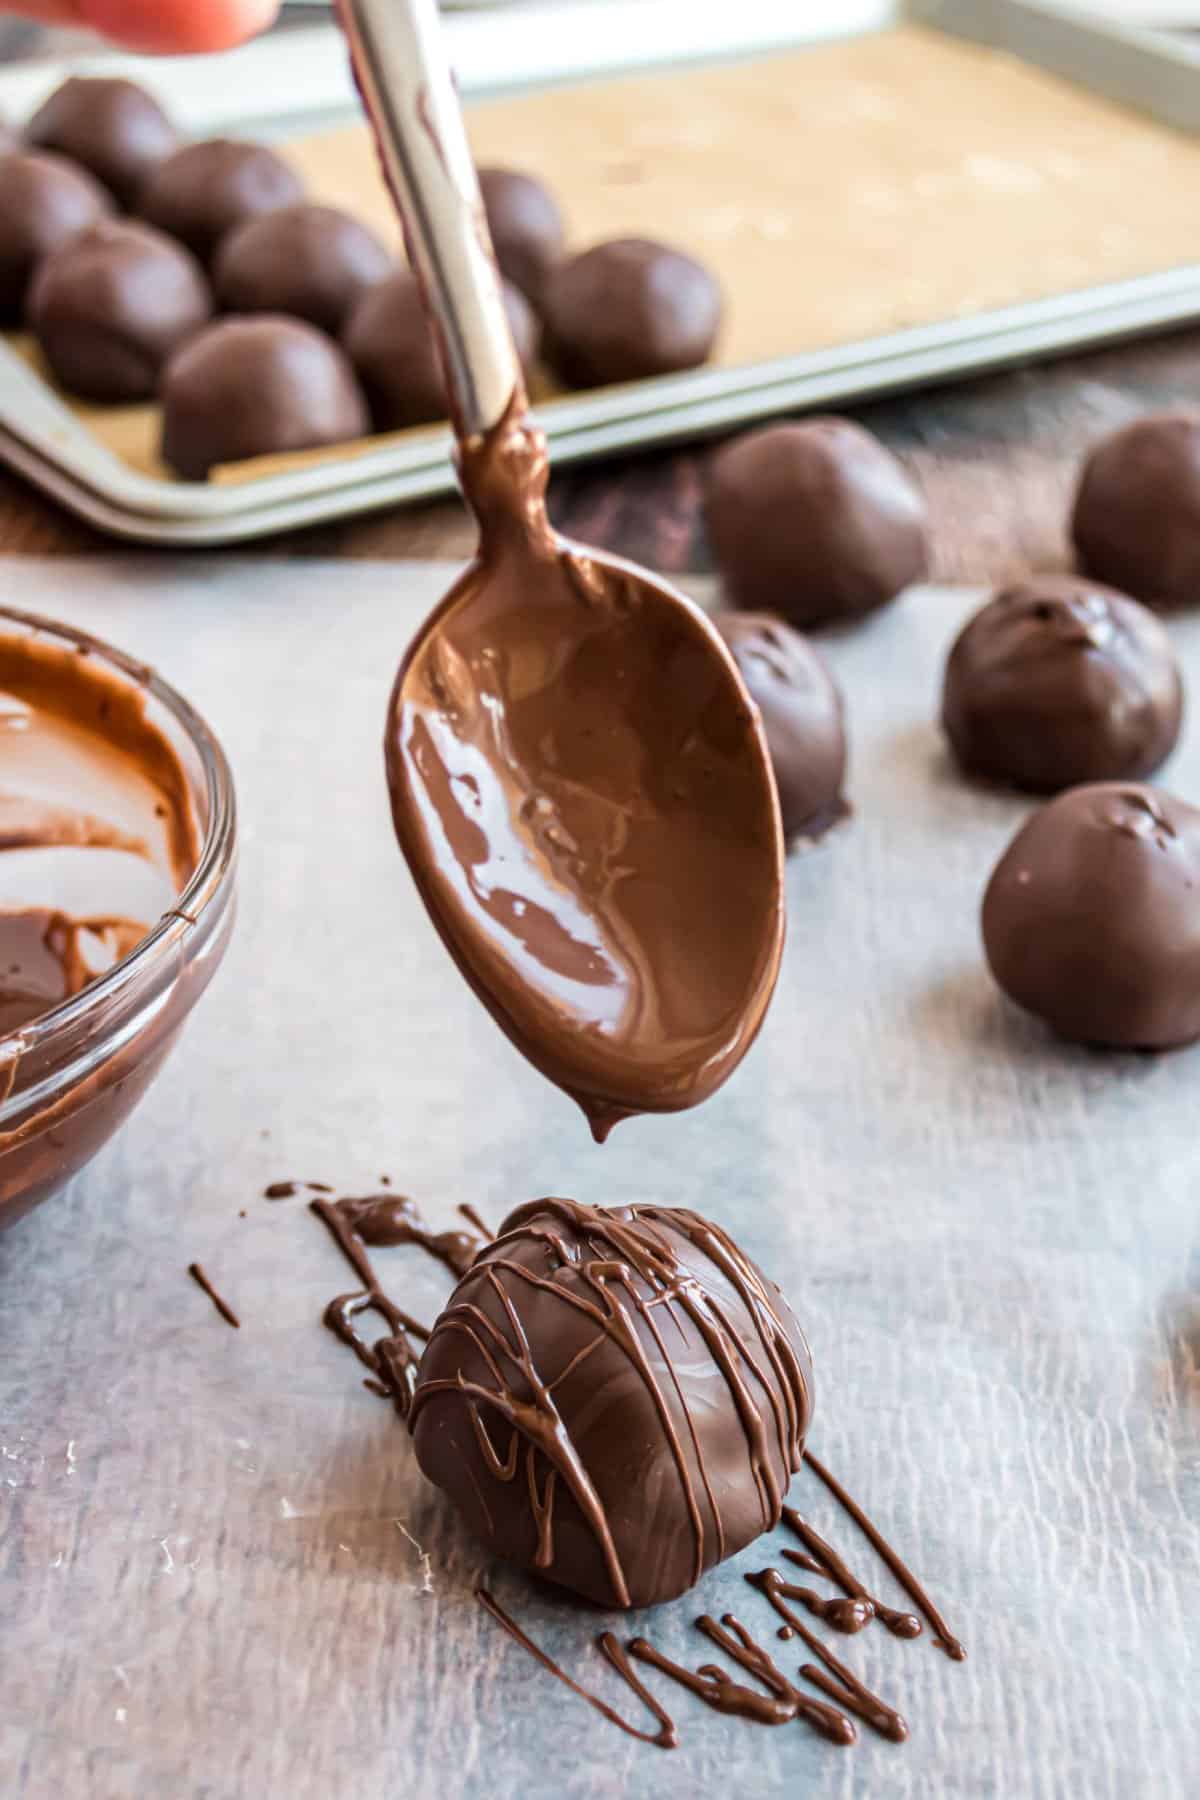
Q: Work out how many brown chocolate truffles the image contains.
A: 15